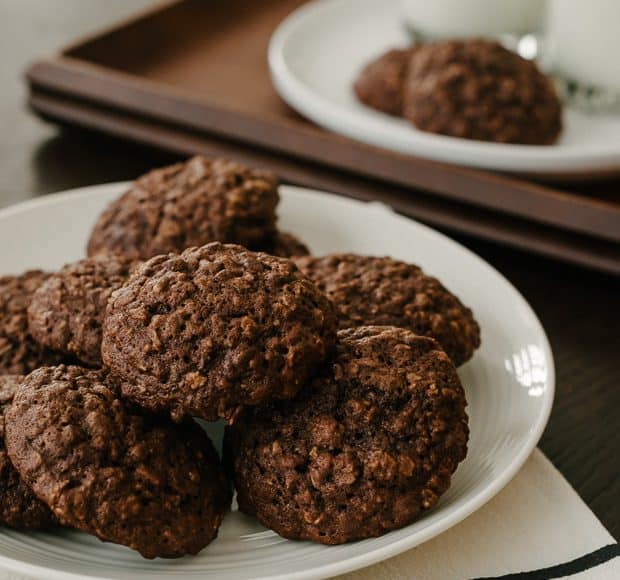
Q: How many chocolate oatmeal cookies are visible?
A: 11